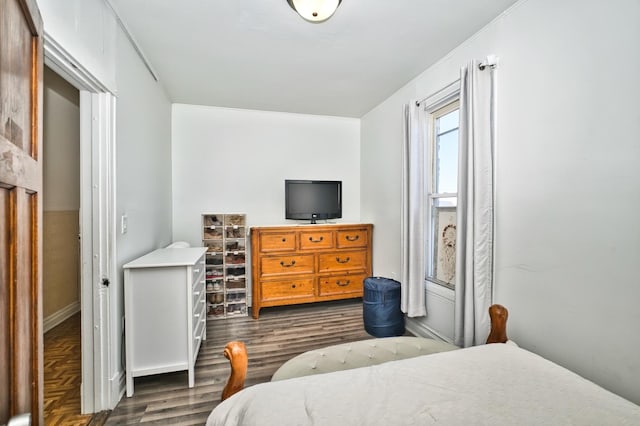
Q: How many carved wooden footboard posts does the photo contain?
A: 2